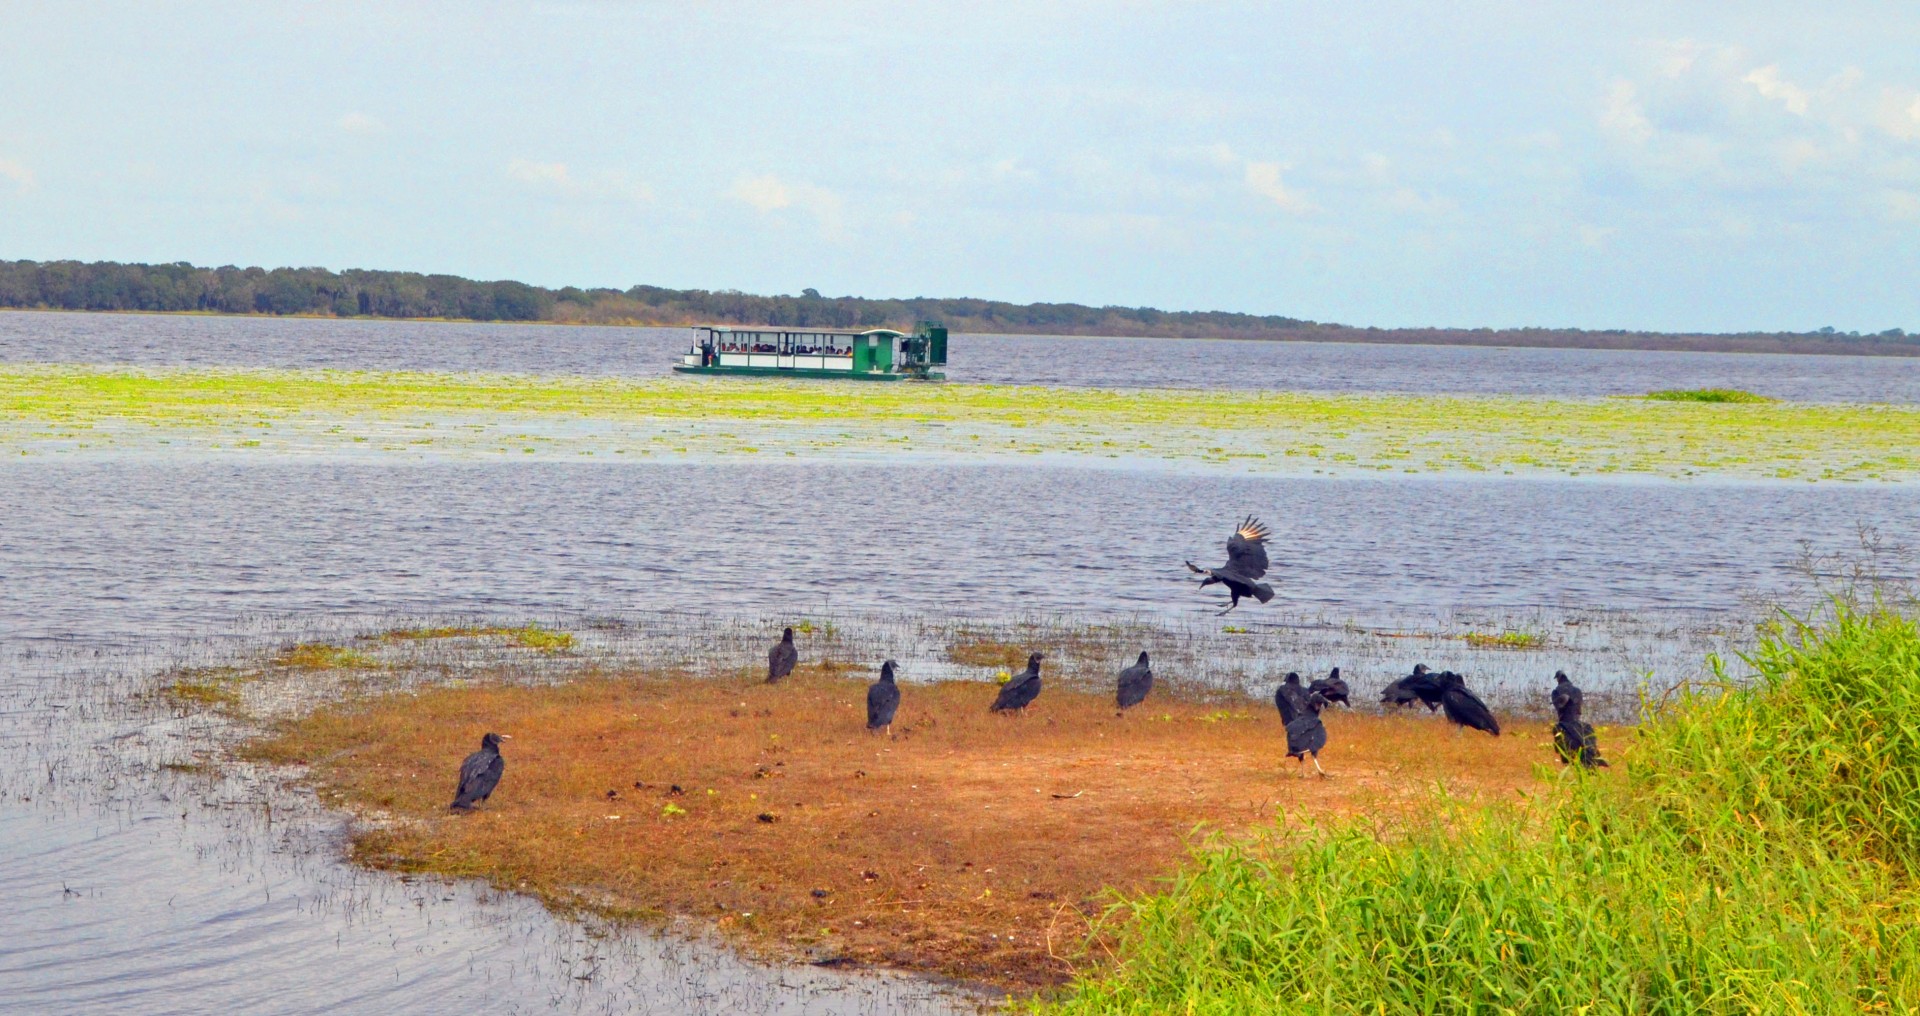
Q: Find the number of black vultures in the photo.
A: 14